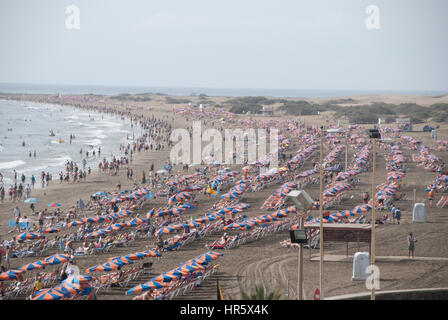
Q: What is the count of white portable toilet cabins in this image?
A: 2